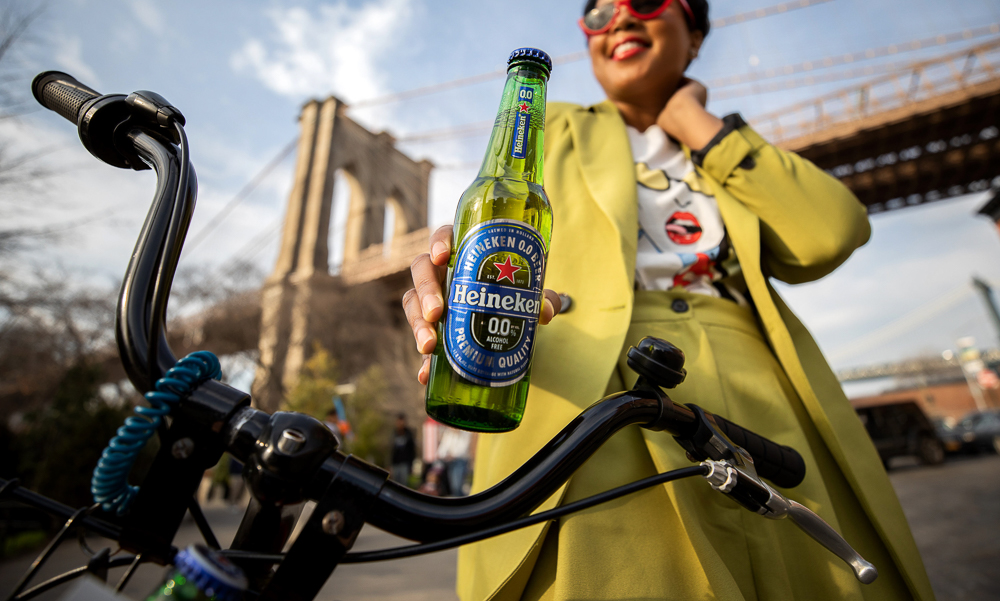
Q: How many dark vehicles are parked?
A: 2